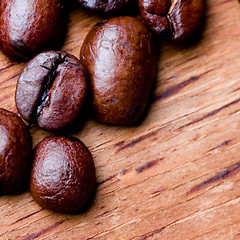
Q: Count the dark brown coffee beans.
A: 7